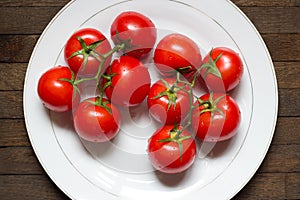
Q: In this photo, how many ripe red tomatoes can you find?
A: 10